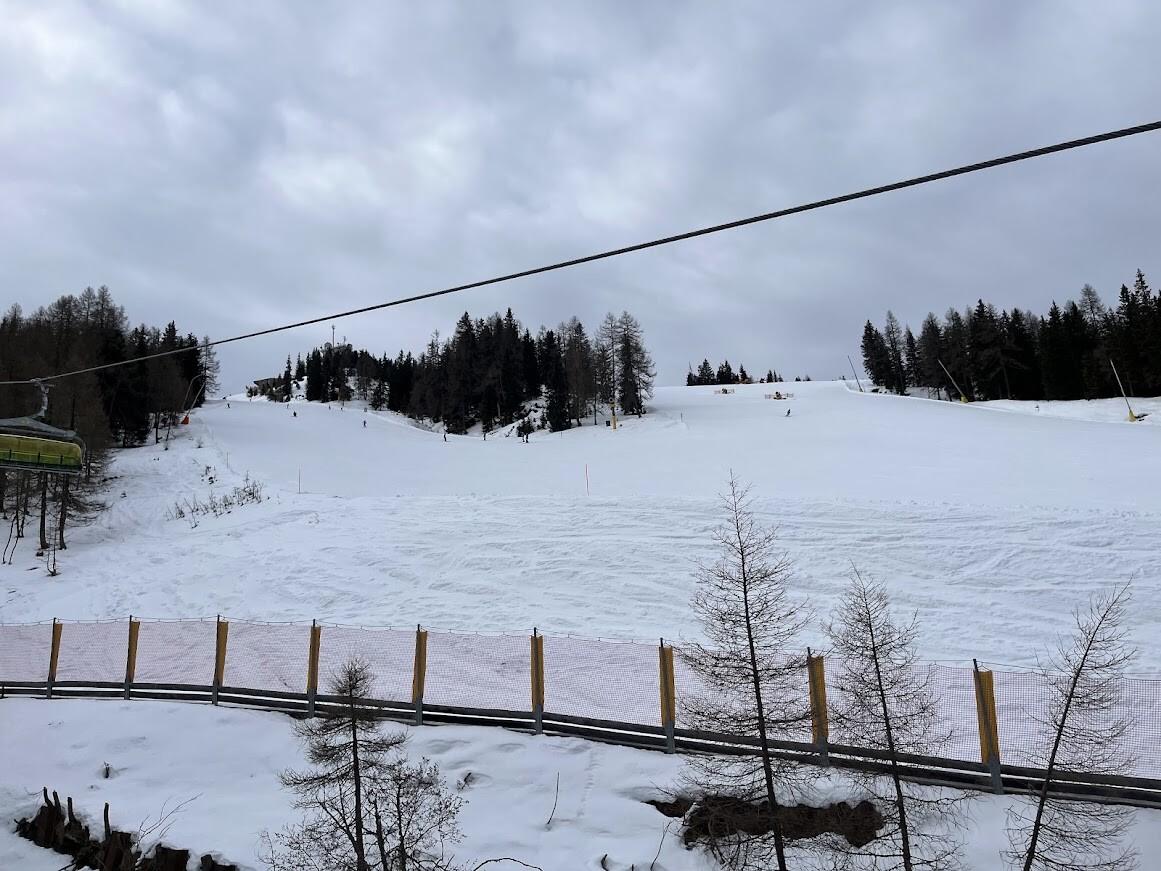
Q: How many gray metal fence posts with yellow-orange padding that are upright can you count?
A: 9